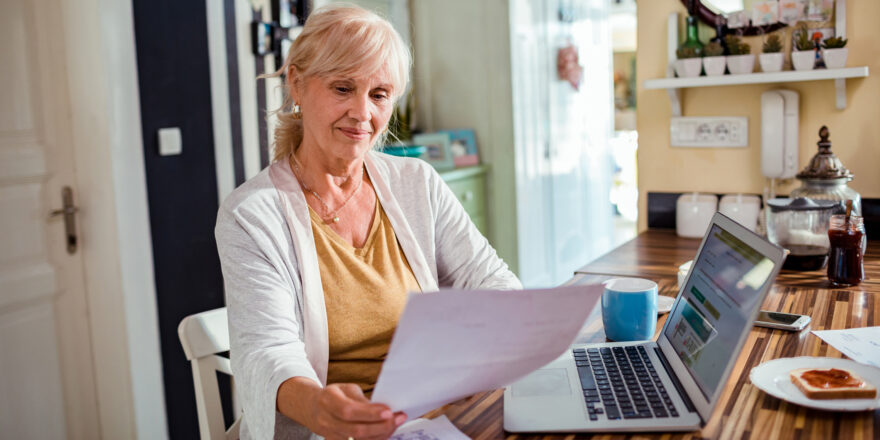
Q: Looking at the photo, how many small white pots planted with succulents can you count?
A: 6